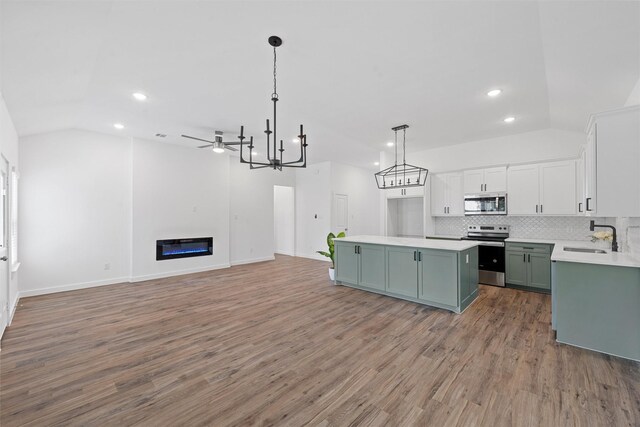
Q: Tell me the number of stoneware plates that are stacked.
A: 0